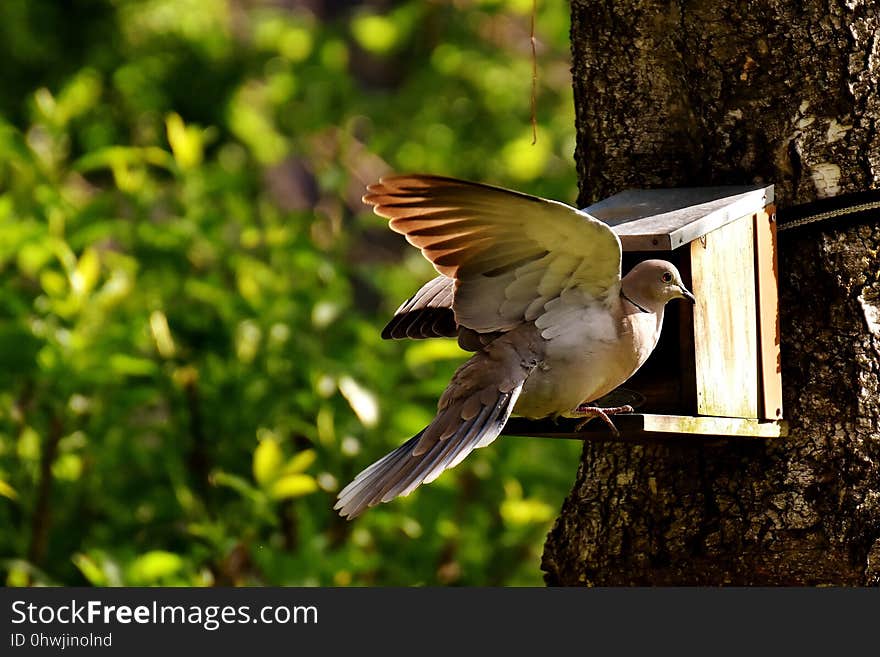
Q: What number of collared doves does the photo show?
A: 1